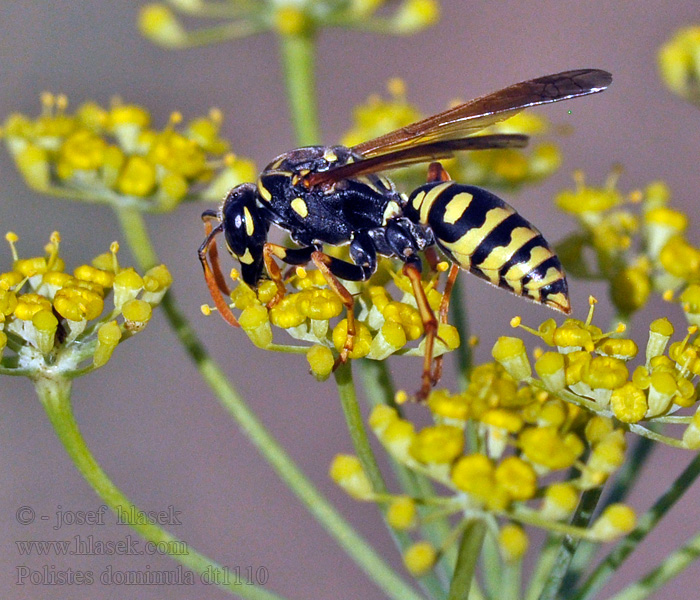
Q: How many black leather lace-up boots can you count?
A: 0